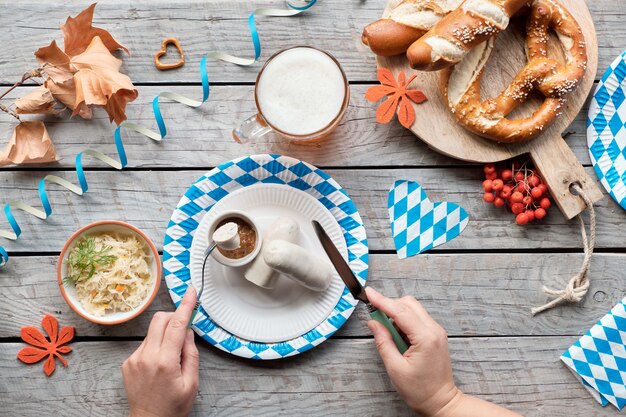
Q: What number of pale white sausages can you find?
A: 2